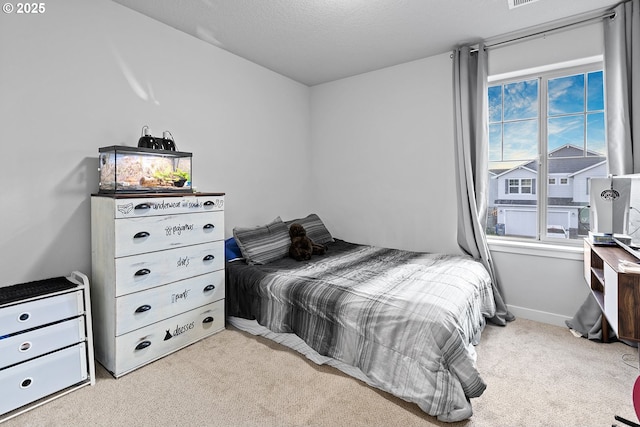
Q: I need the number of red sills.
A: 0